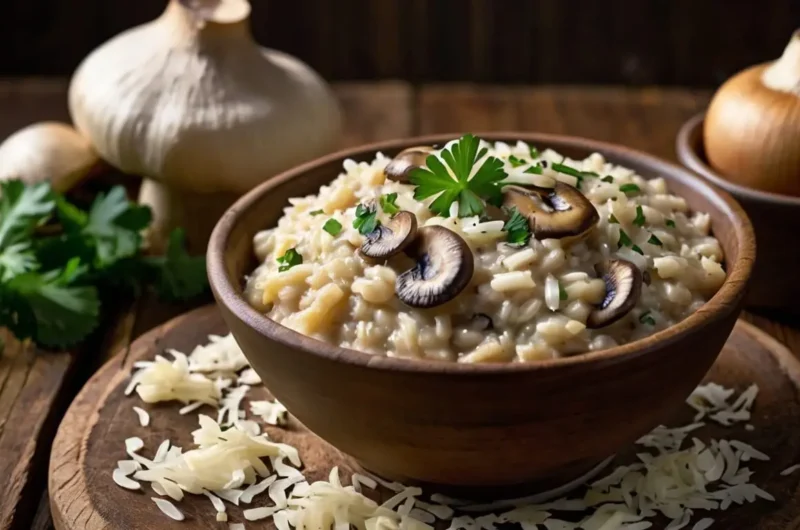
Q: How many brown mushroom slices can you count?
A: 5